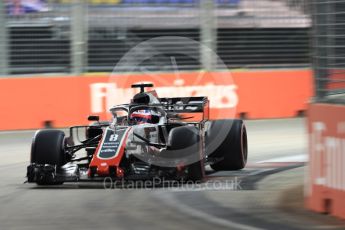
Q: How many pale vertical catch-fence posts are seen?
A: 3